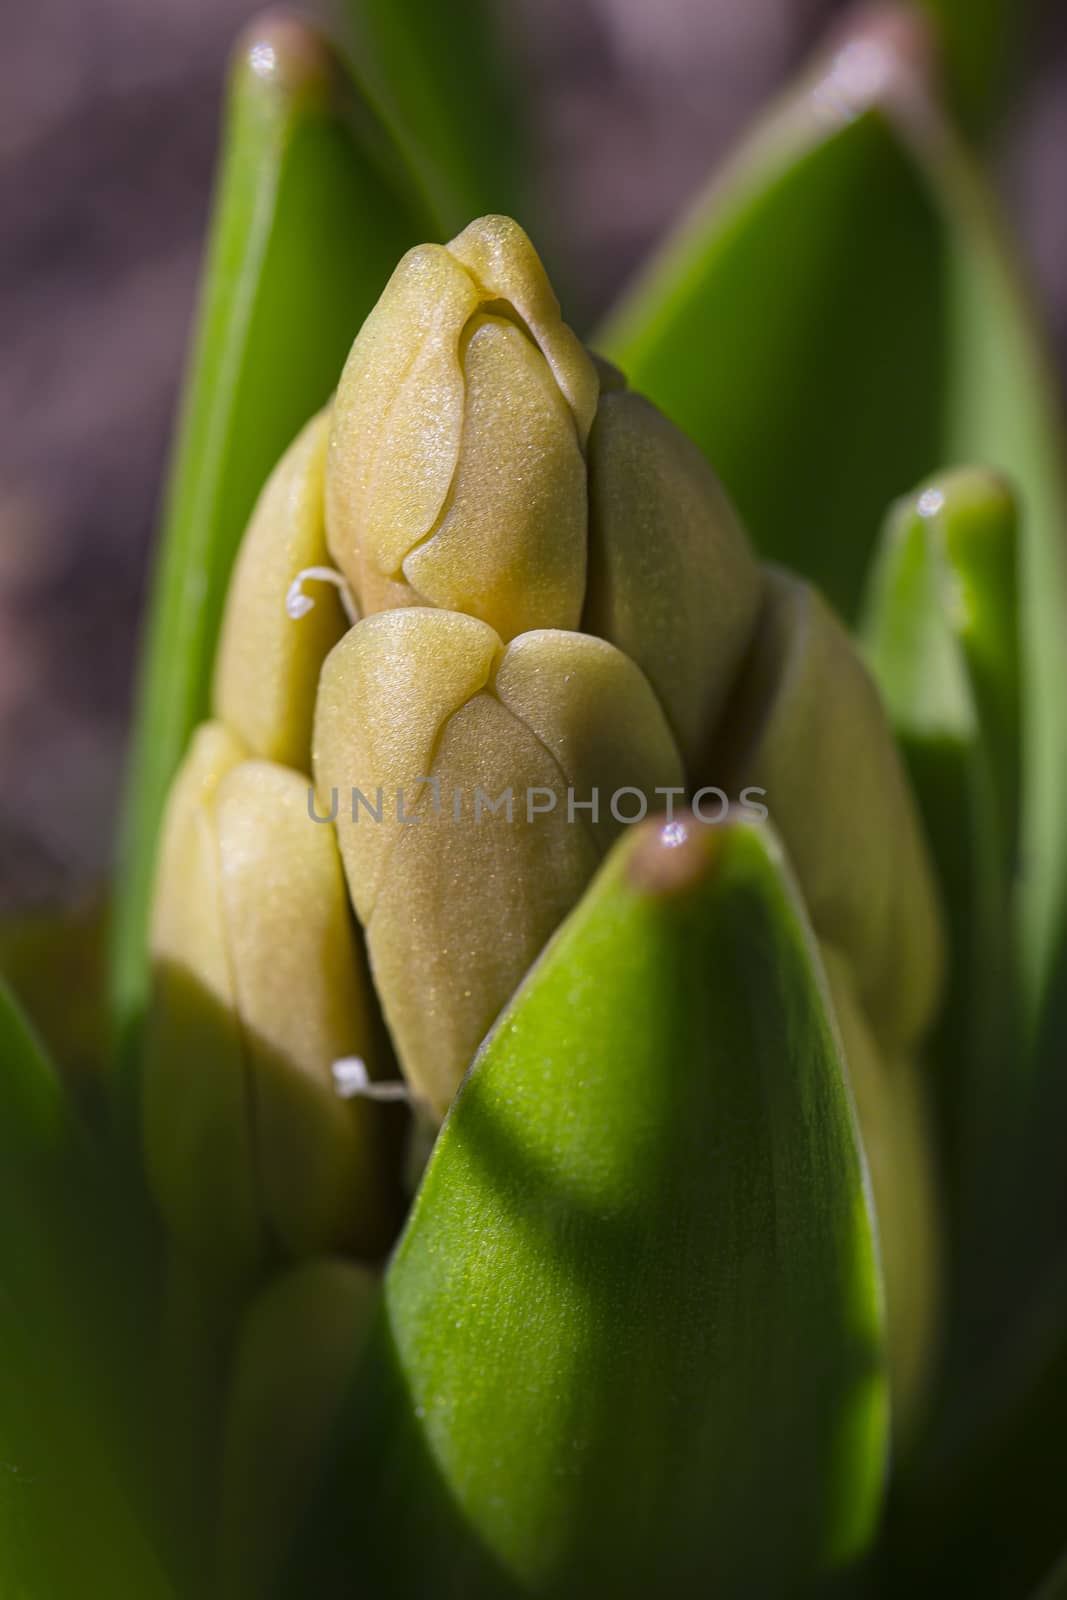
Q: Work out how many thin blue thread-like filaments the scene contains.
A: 0